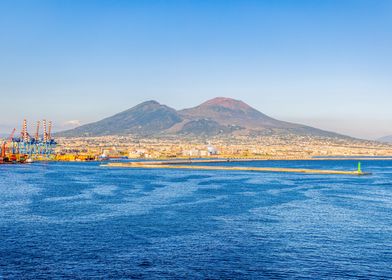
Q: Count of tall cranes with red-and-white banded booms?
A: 4